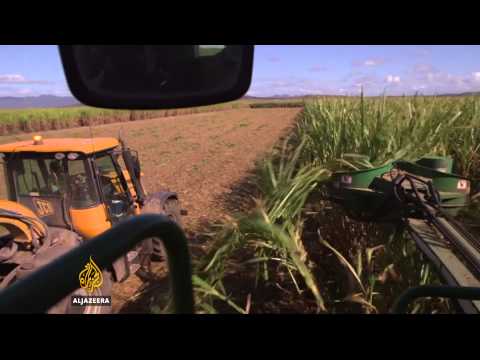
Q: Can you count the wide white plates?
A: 0